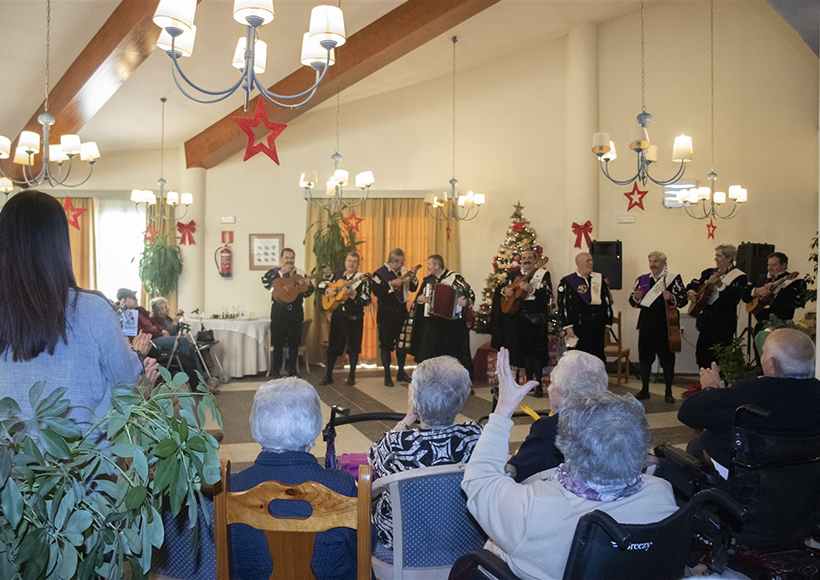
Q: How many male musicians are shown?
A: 9